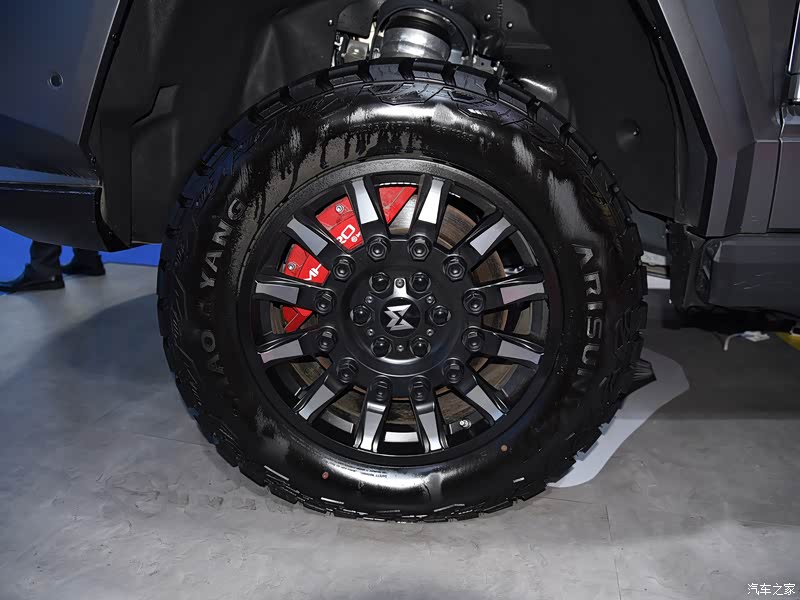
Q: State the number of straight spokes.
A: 12